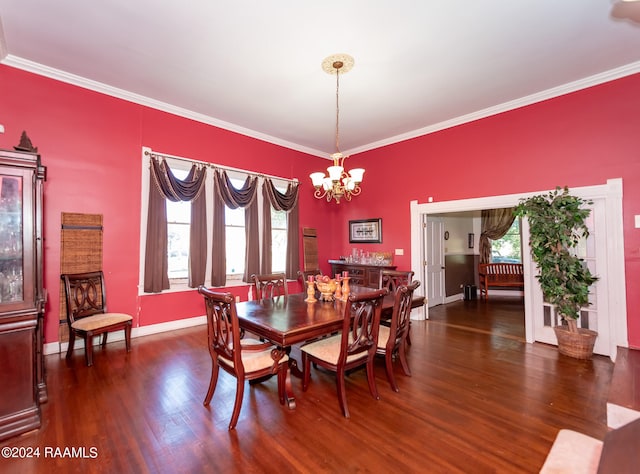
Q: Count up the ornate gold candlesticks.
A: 3